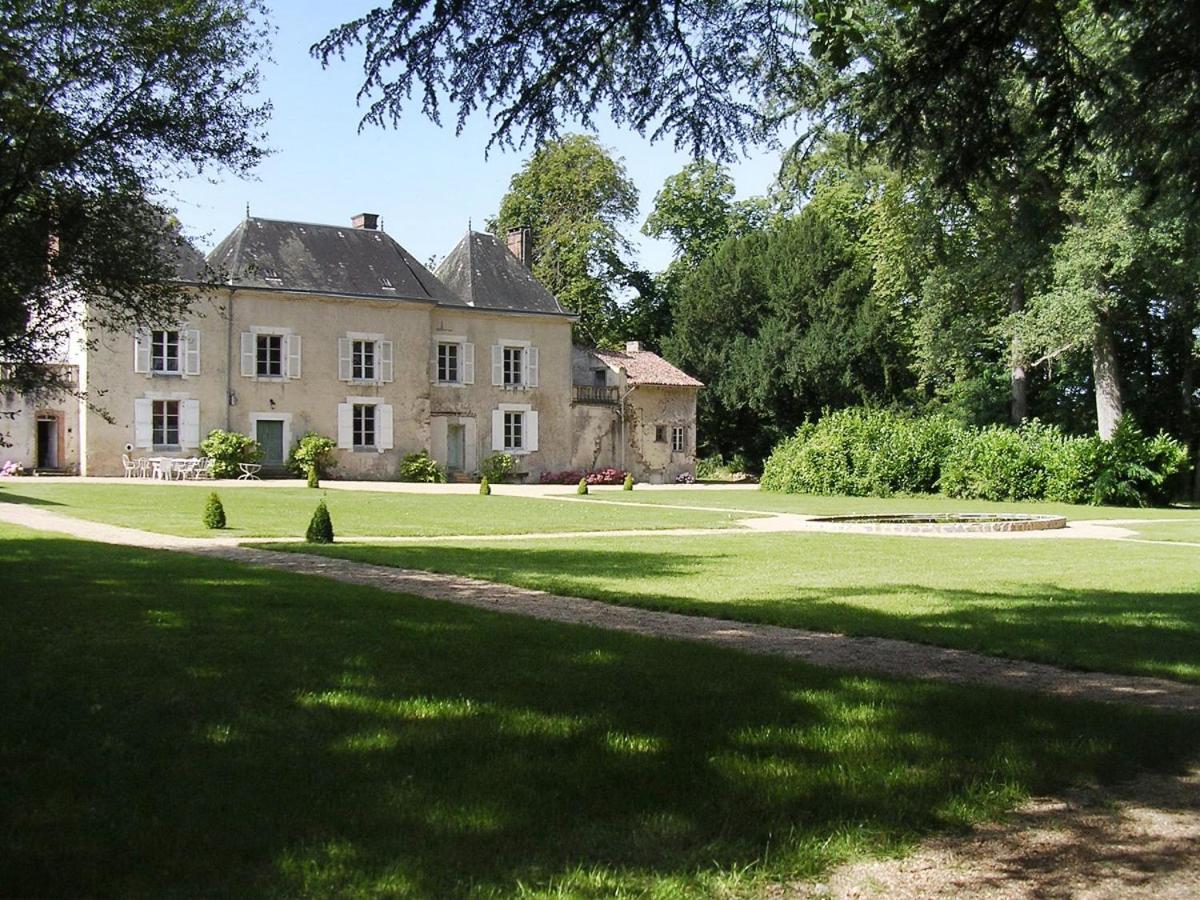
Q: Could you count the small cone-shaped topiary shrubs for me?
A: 6